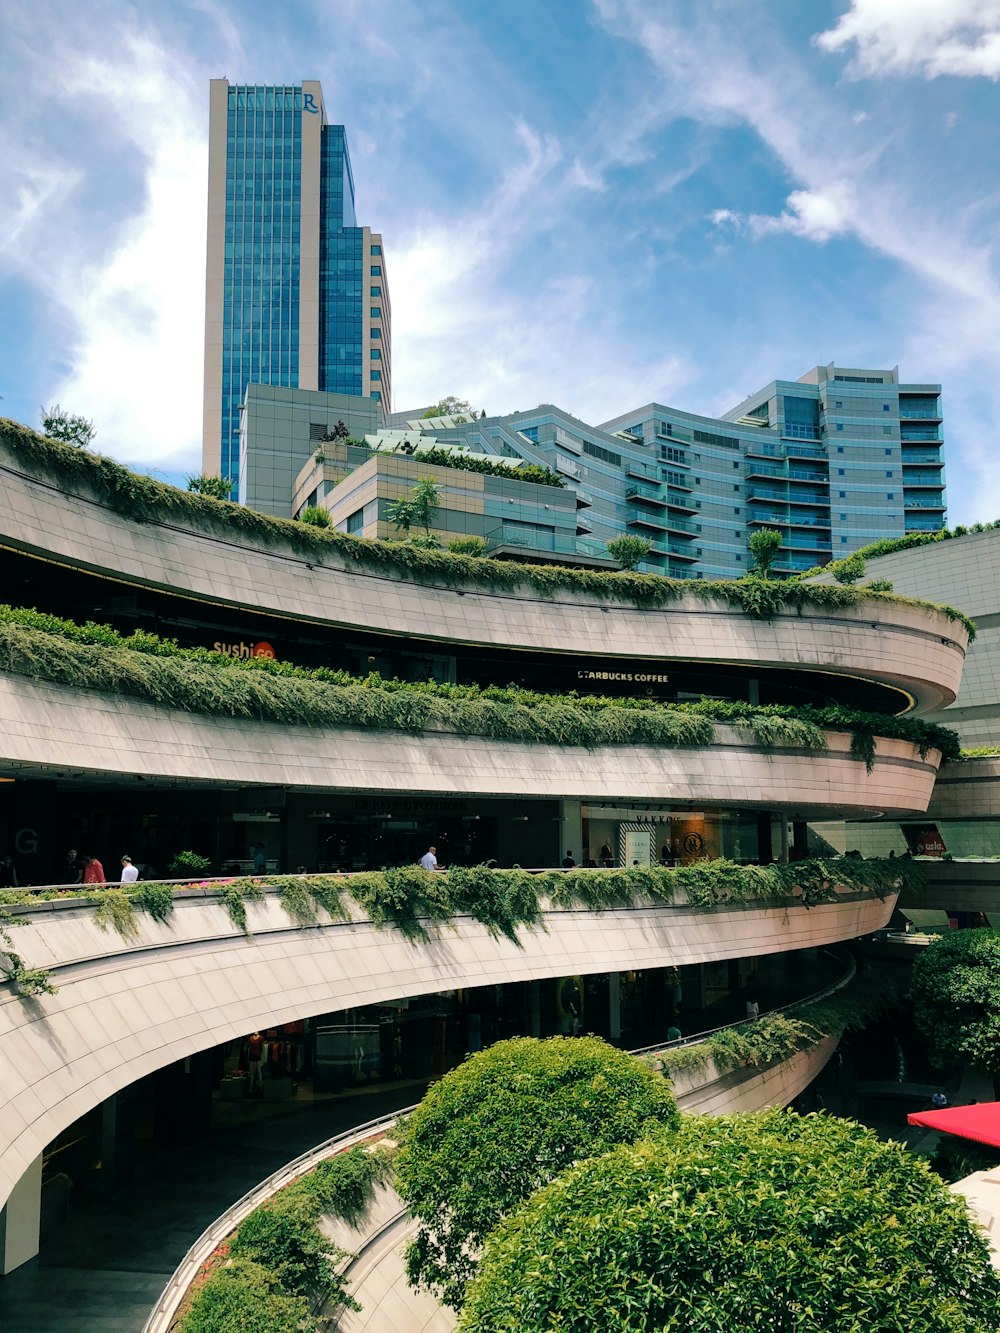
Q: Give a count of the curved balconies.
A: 4